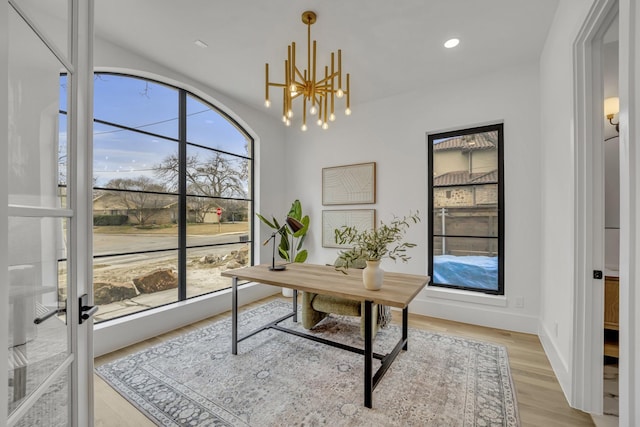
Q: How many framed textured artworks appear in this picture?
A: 2